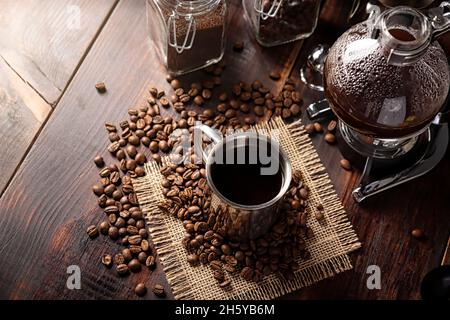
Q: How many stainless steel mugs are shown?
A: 1